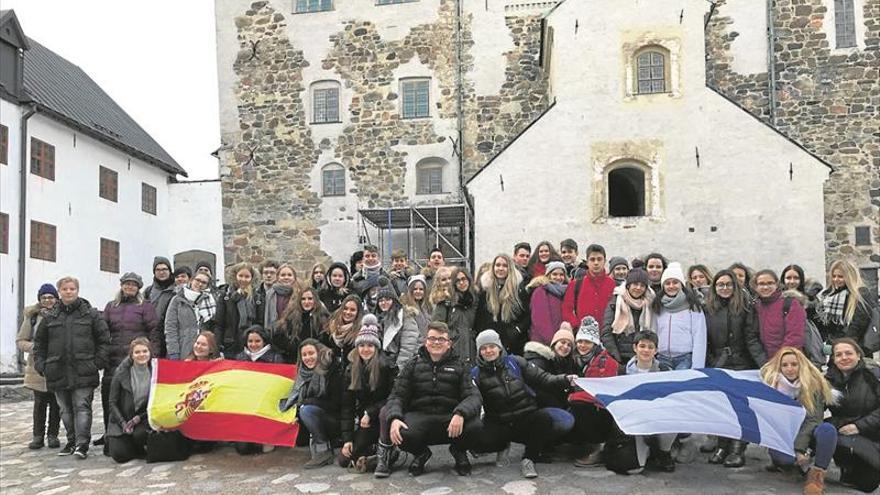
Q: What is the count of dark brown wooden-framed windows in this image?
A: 7